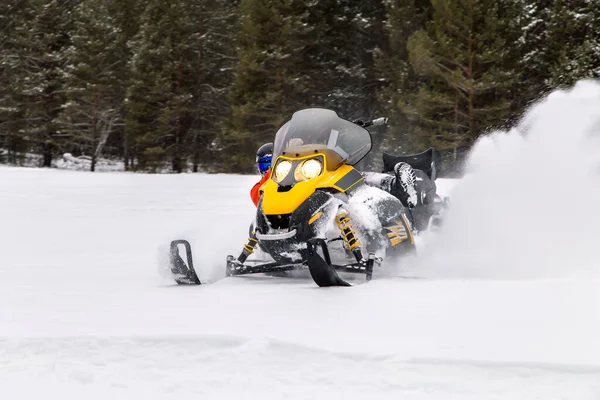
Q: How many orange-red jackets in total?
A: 1